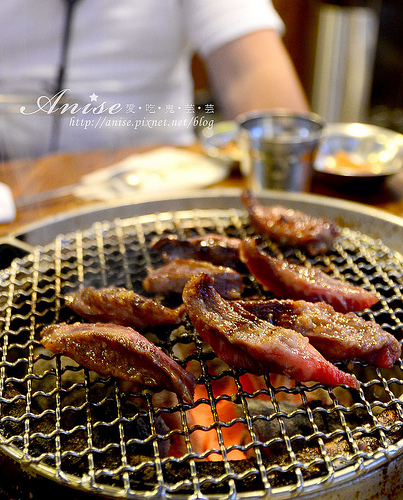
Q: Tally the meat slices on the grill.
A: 8